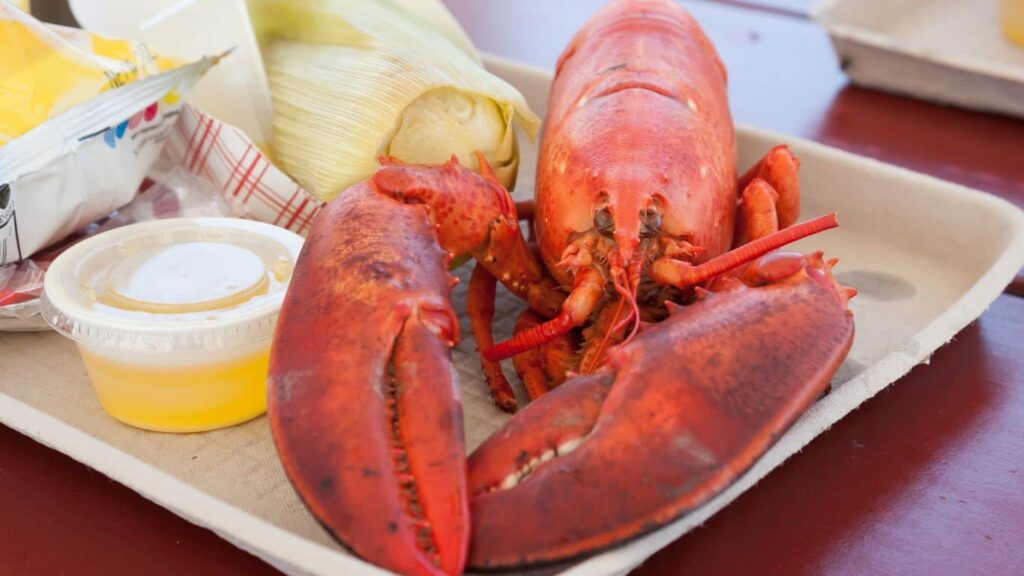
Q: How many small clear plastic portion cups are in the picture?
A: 1